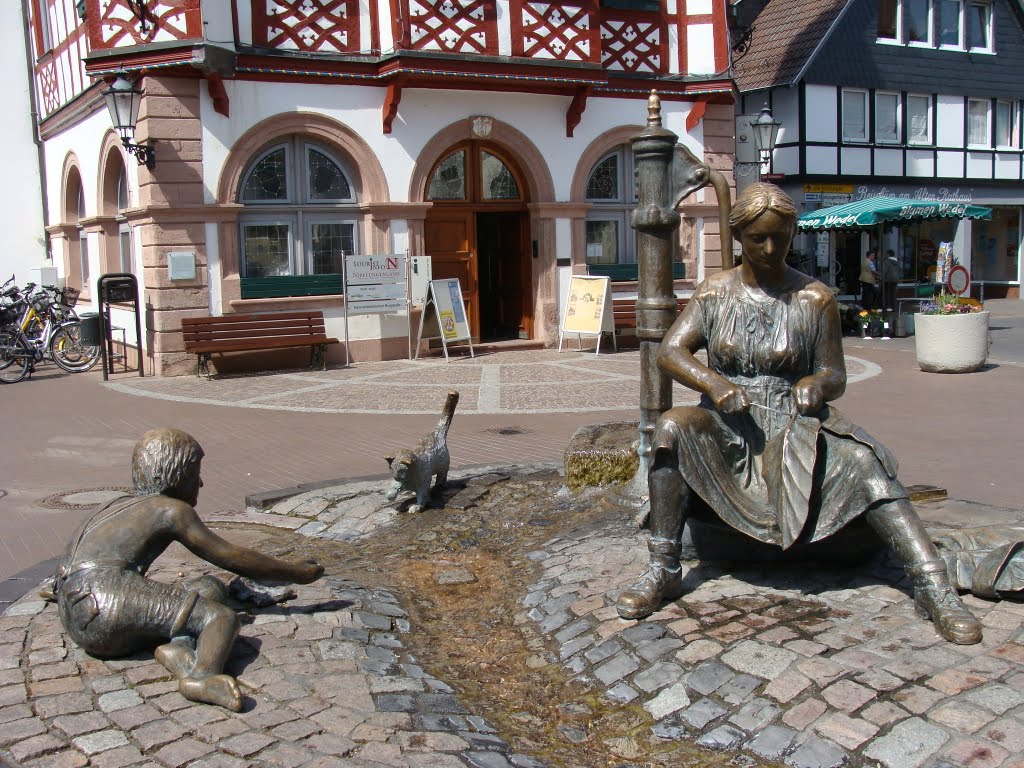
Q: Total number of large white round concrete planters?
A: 1